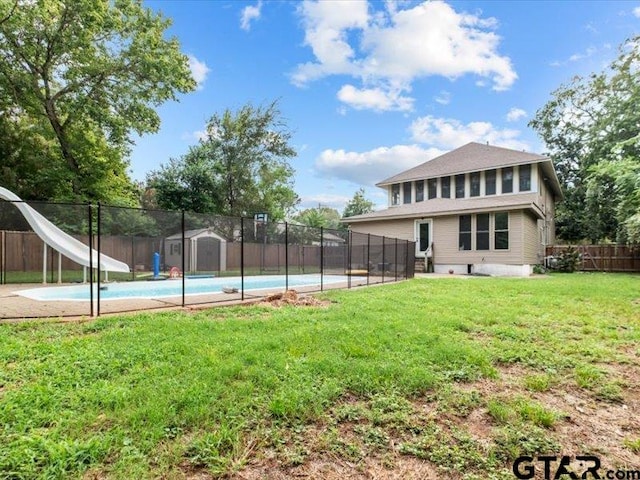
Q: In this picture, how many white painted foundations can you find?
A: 1